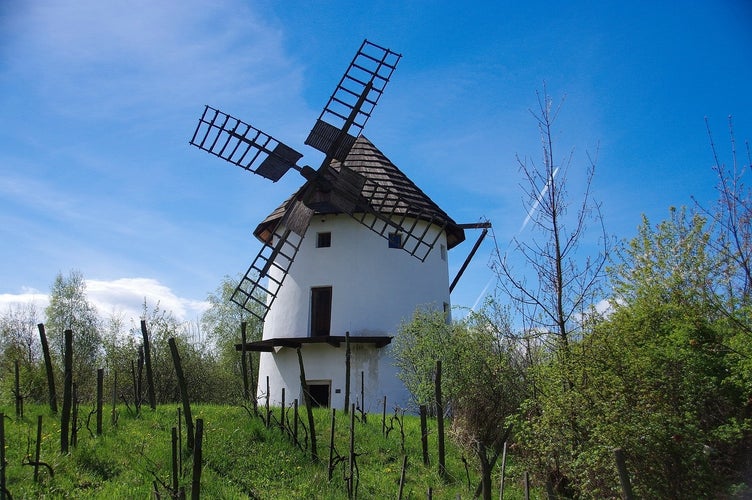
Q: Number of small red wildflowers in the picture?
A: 0